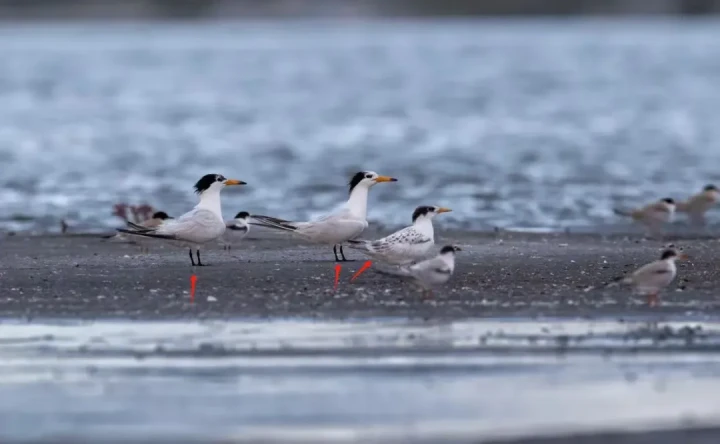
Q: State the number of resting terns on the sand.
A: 9